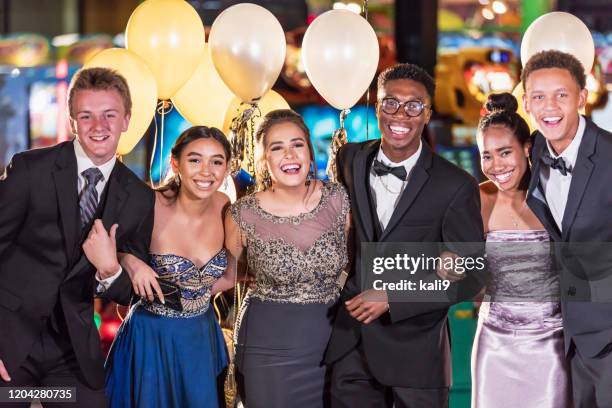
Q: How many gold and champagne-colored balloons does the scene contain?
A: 8